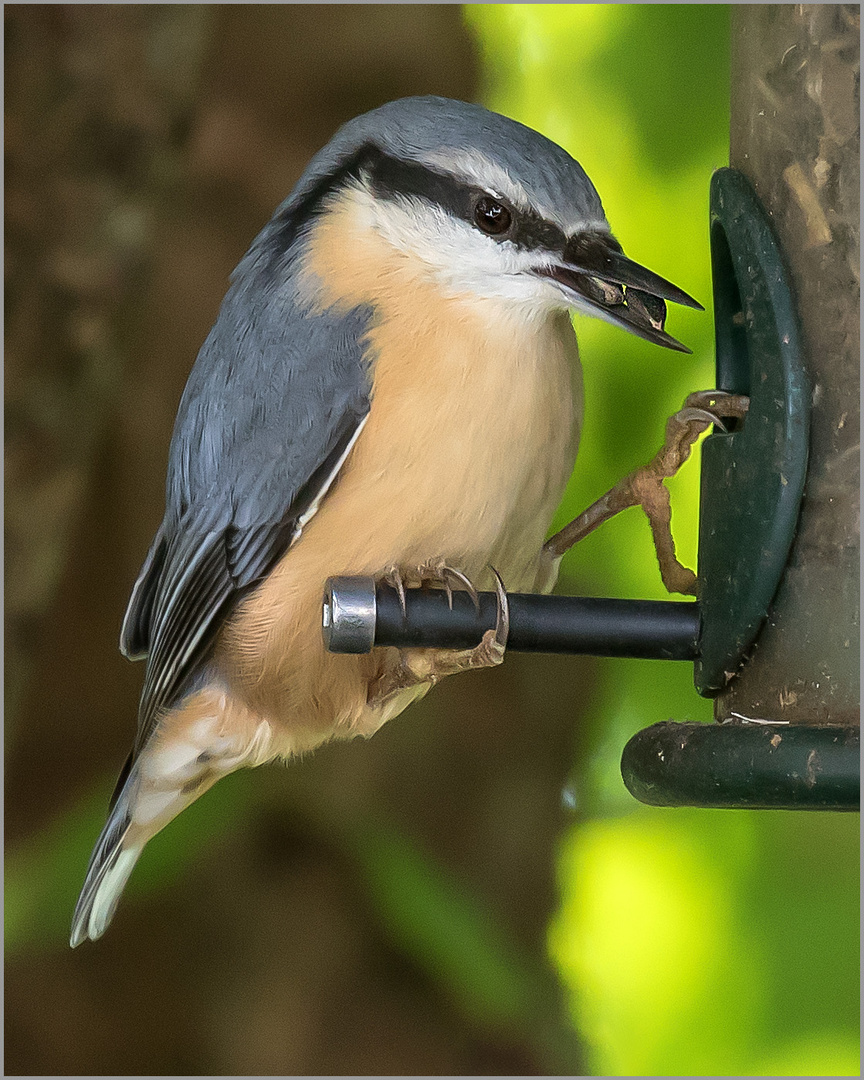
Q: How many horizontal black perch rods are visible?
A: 1